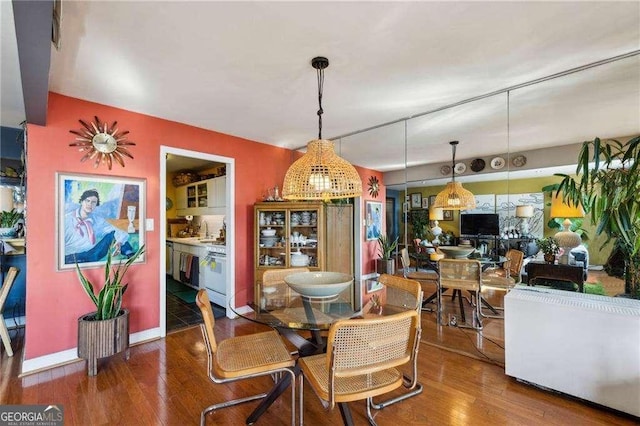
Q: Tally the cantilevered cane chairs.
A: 4